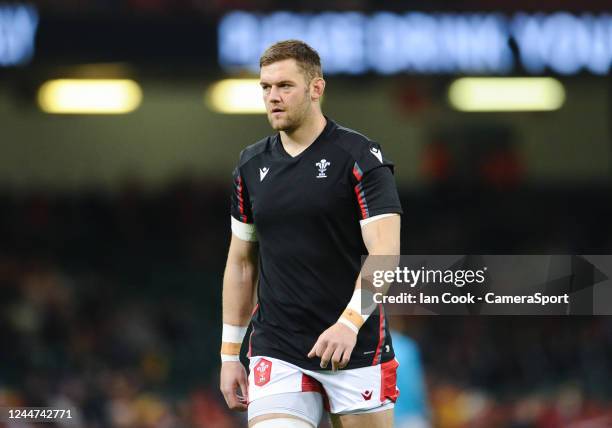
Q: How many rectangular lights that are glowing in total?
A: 3